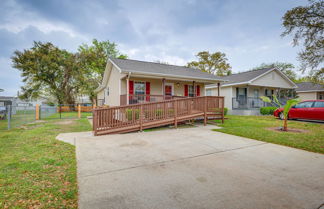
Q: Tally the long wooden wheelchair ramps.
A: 1